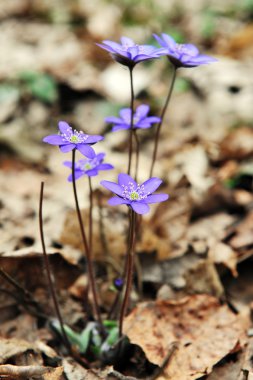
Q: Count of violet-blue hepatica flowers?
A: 6